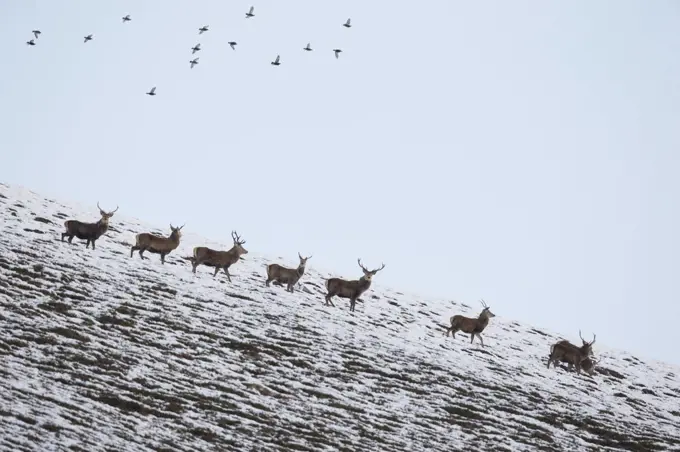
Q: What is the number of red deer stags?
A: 8